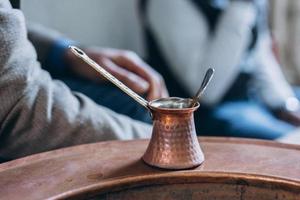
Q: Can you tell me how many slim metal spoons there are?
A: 1